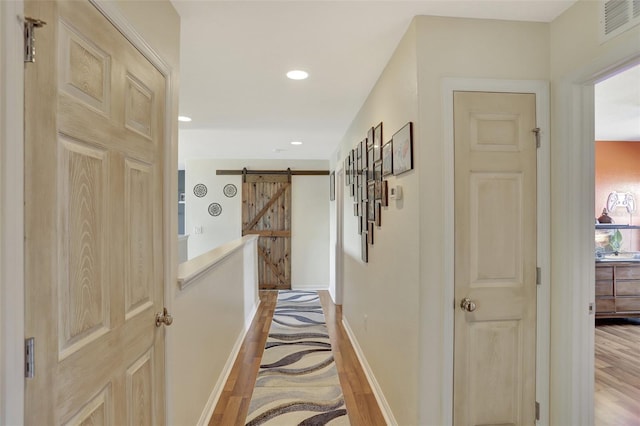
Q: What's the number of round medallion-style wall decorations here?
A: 3